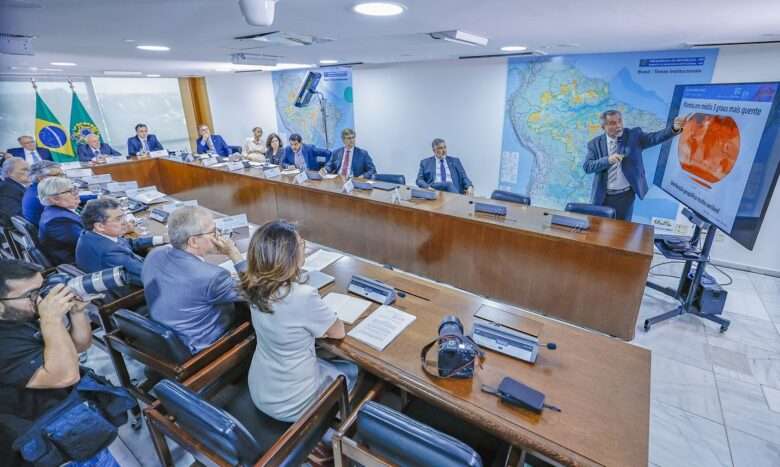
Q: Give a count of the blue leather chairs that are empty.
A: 4